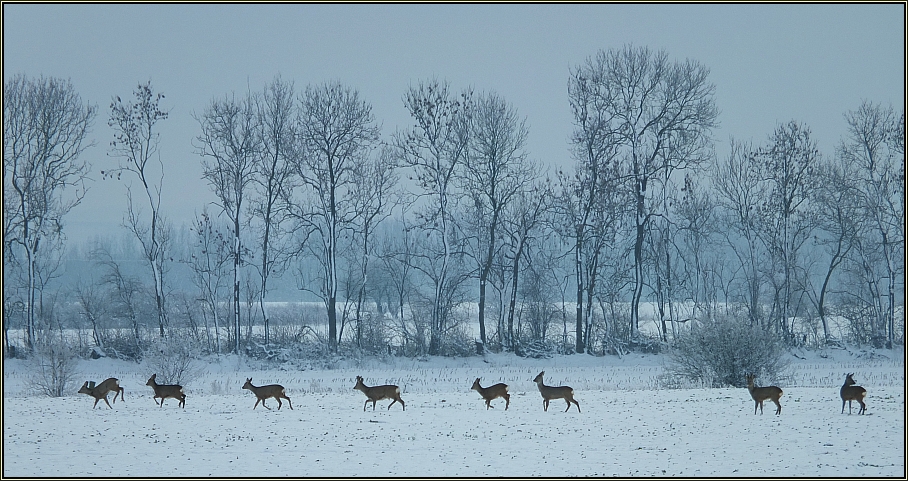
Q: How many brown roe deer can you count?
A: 8